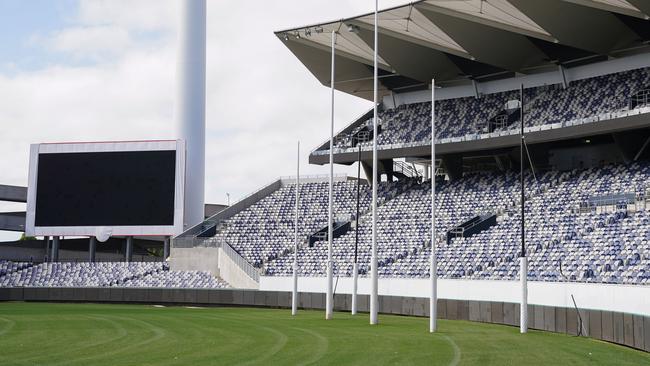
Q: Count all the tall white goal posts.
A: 4